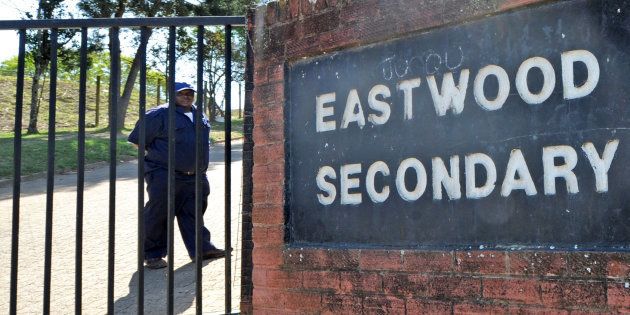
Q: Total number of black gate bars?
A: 8